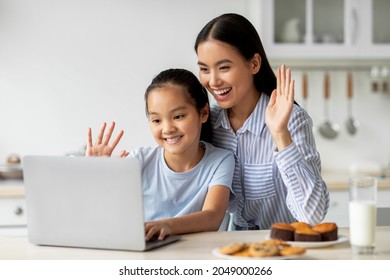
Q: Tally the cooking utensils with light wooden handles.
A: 3